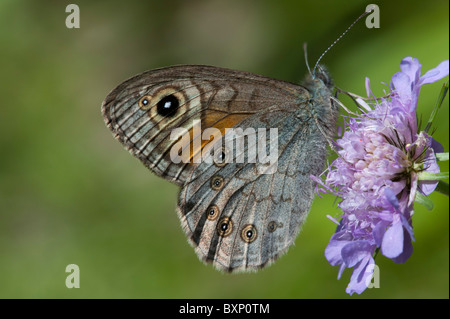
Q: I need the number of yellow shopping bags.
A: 0